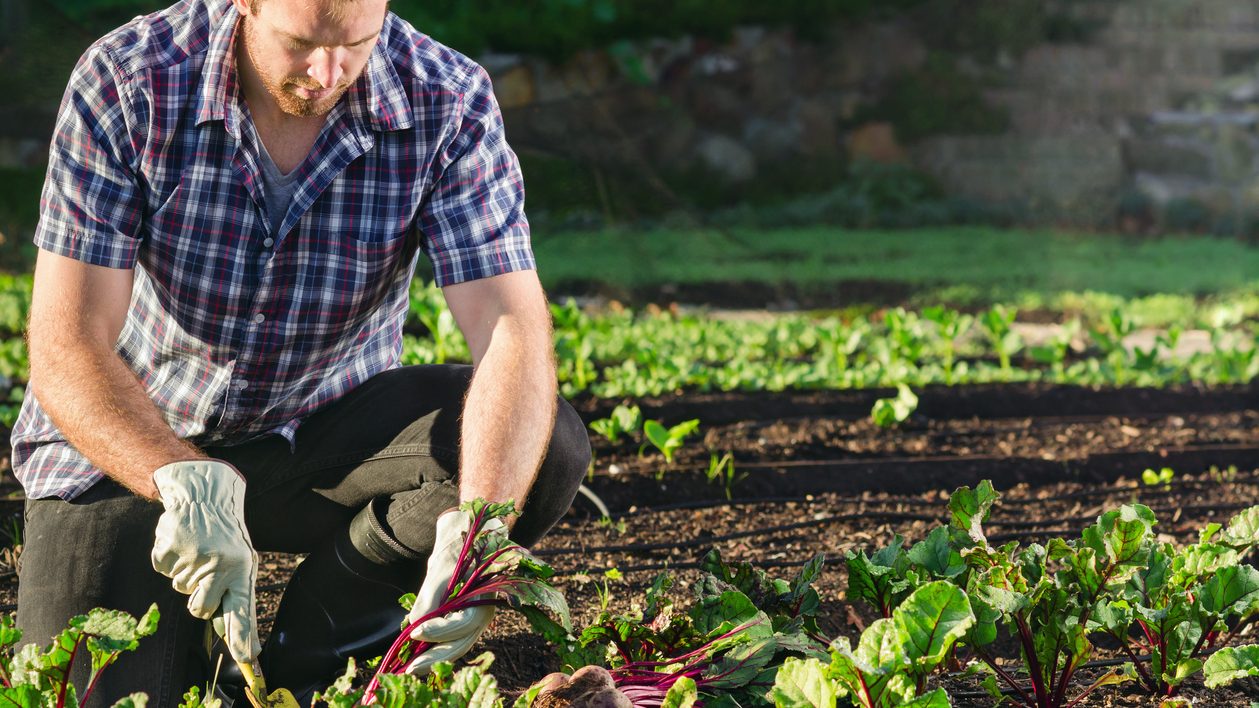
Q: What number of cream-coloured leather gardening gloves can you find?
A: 2